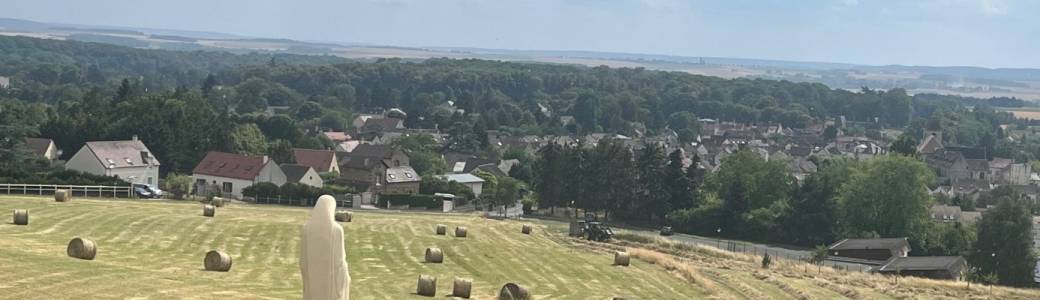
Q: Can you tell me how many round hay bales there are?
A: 15